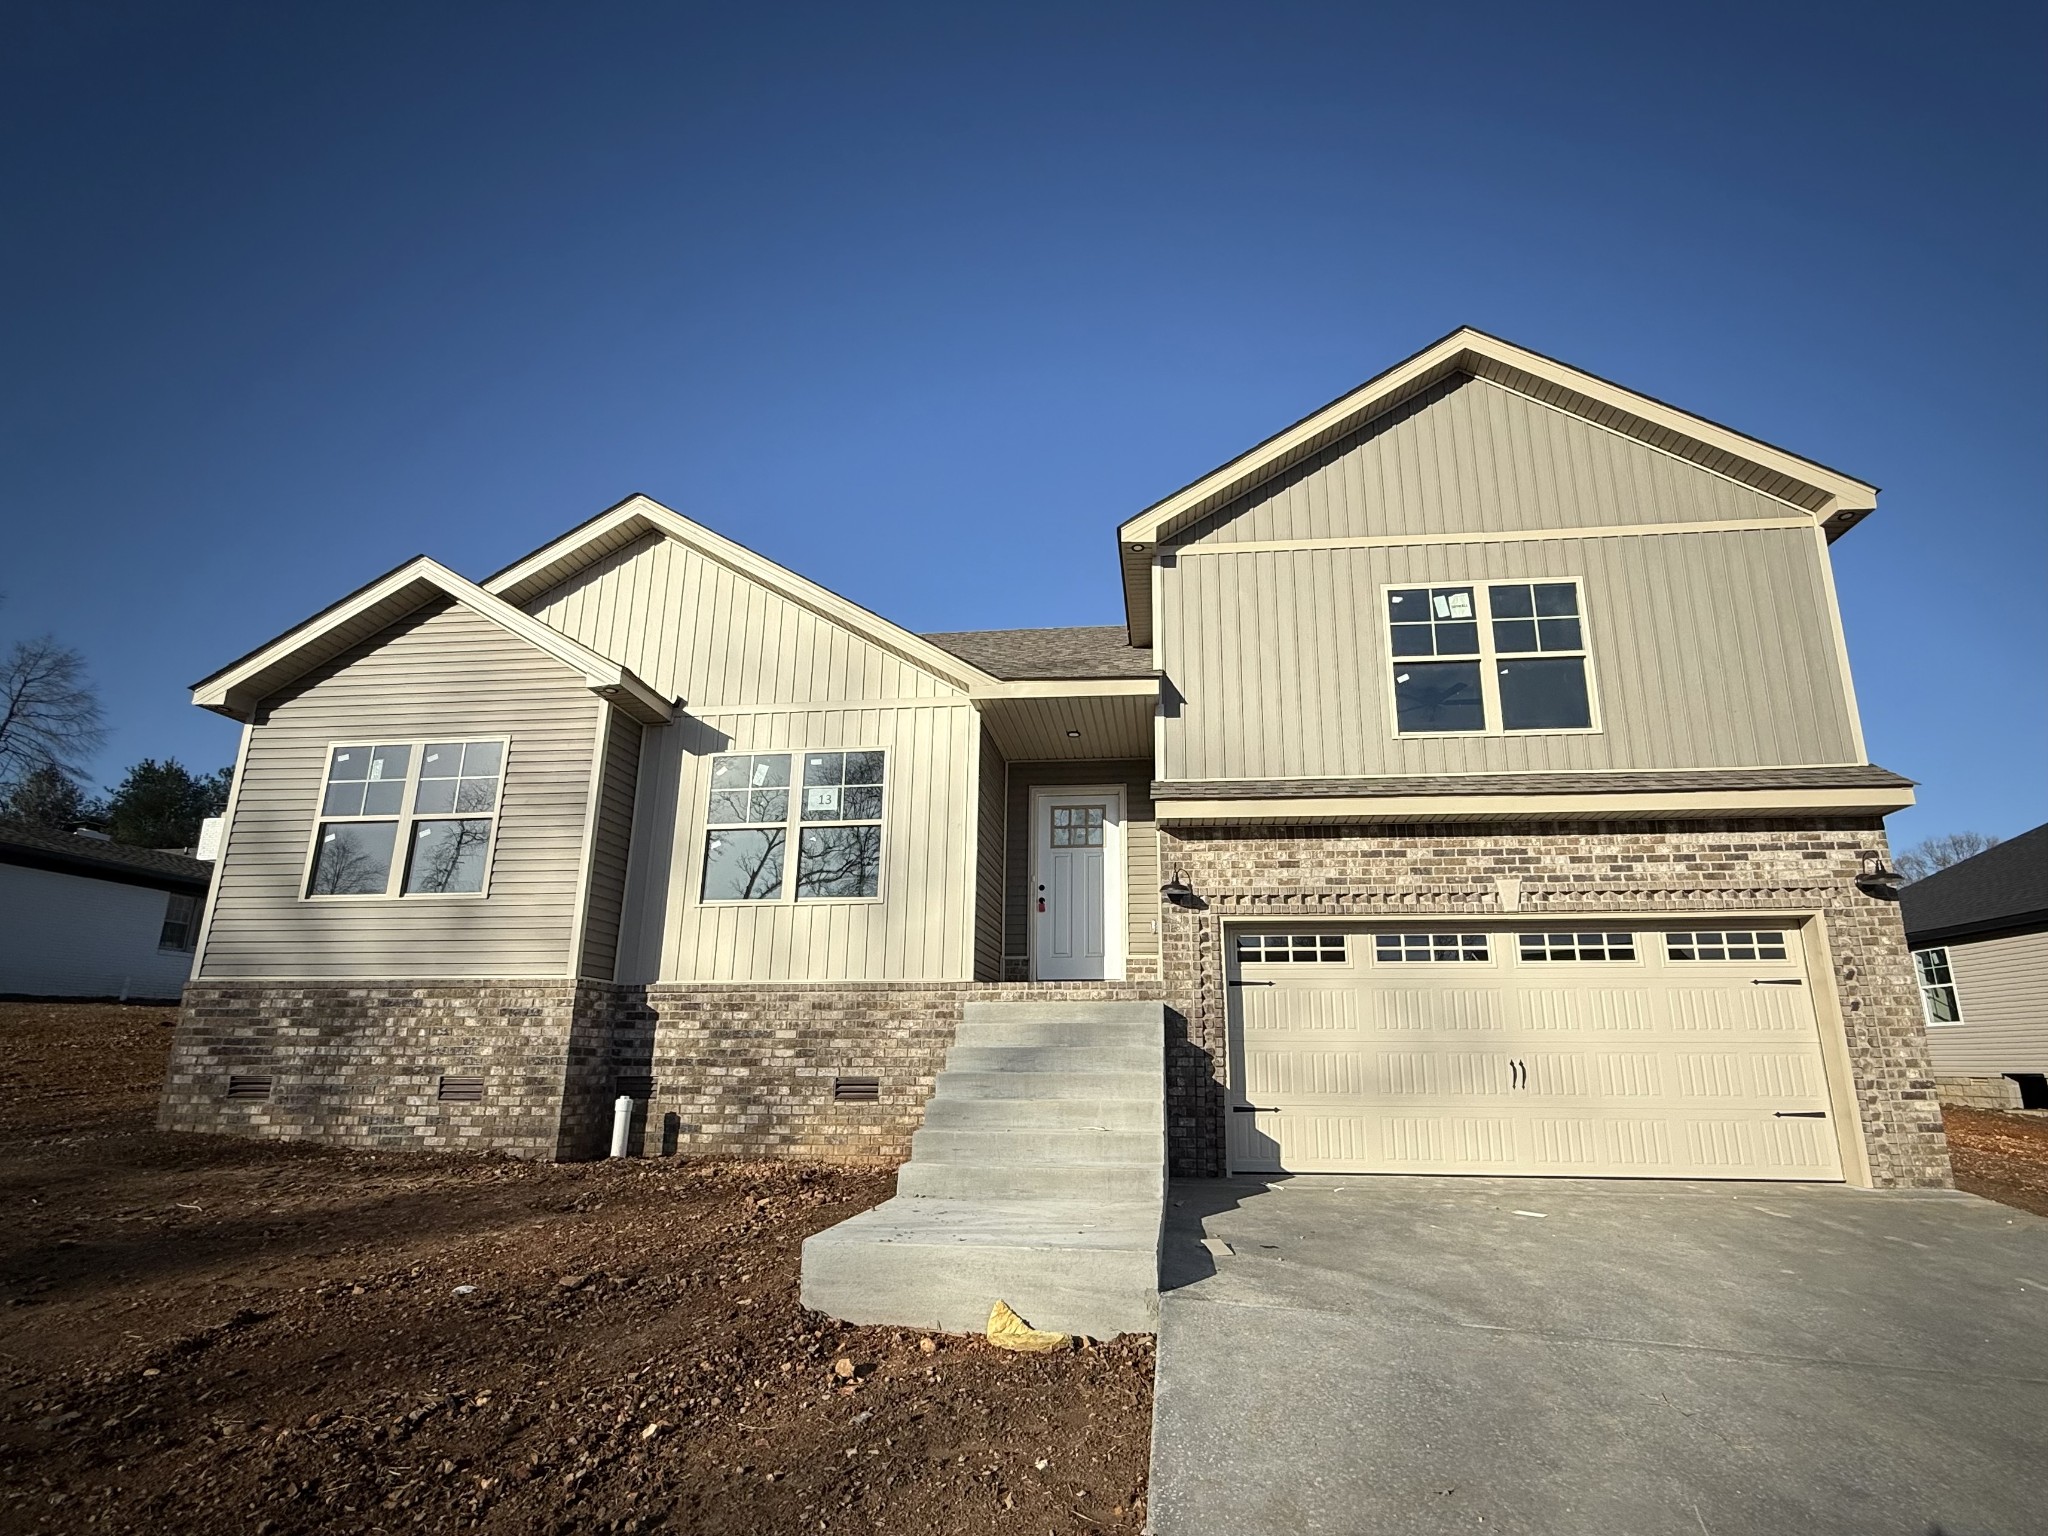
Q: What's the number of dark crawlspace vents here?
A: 4